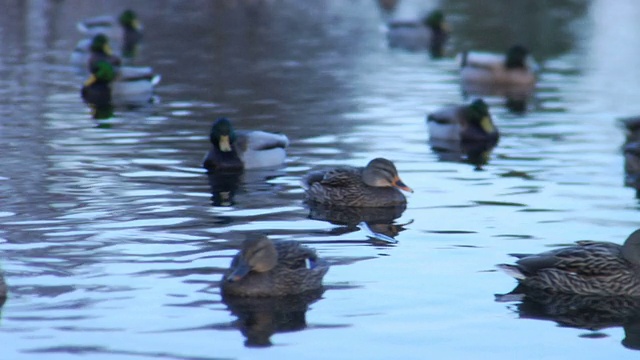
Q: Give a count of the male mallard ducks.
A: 7